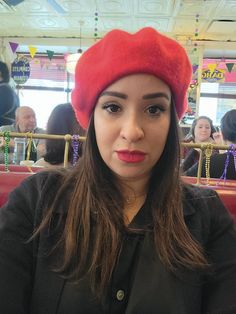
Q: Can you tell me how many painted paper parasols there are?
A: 0